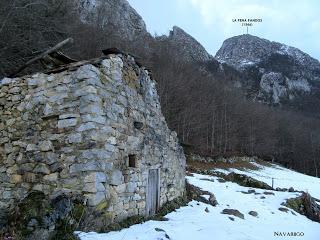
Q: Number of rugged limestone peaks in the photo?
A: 3